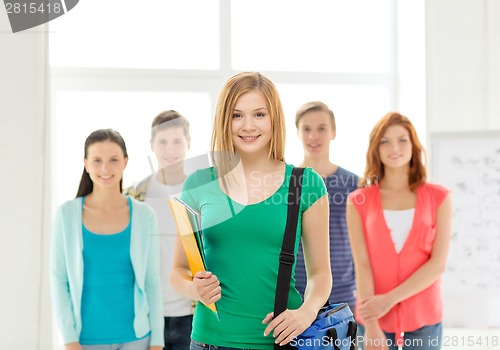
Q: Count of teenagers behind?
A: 4